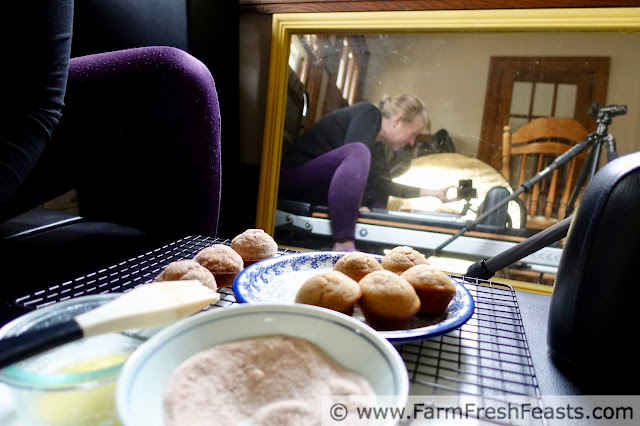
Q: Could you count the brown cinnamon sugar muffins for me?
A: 8